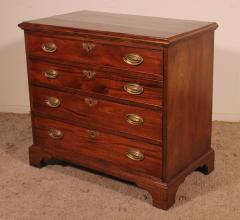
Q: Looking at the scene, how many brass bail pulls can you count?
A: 8